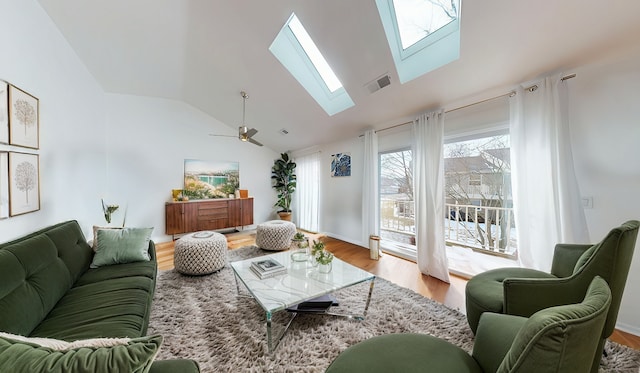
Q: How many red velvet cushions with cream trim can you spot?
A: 0